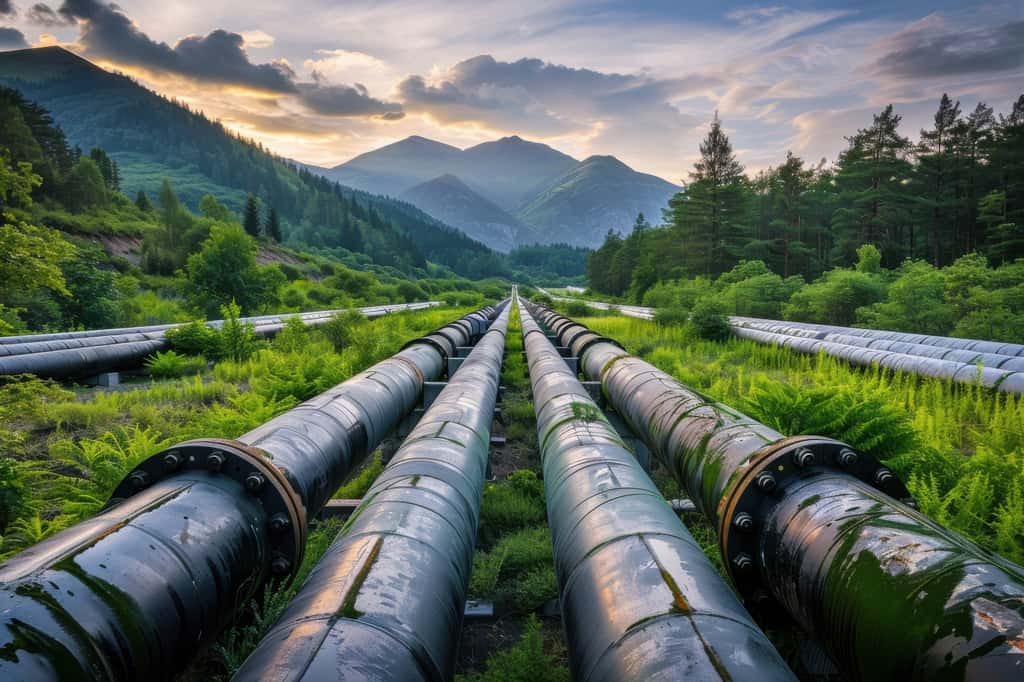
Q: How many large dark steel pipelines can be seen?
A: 4